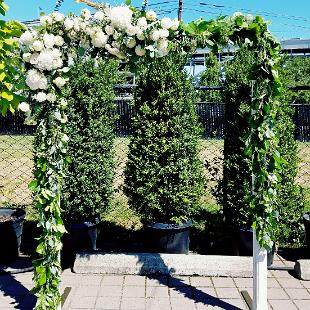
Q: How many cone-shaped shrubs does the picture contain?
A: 3